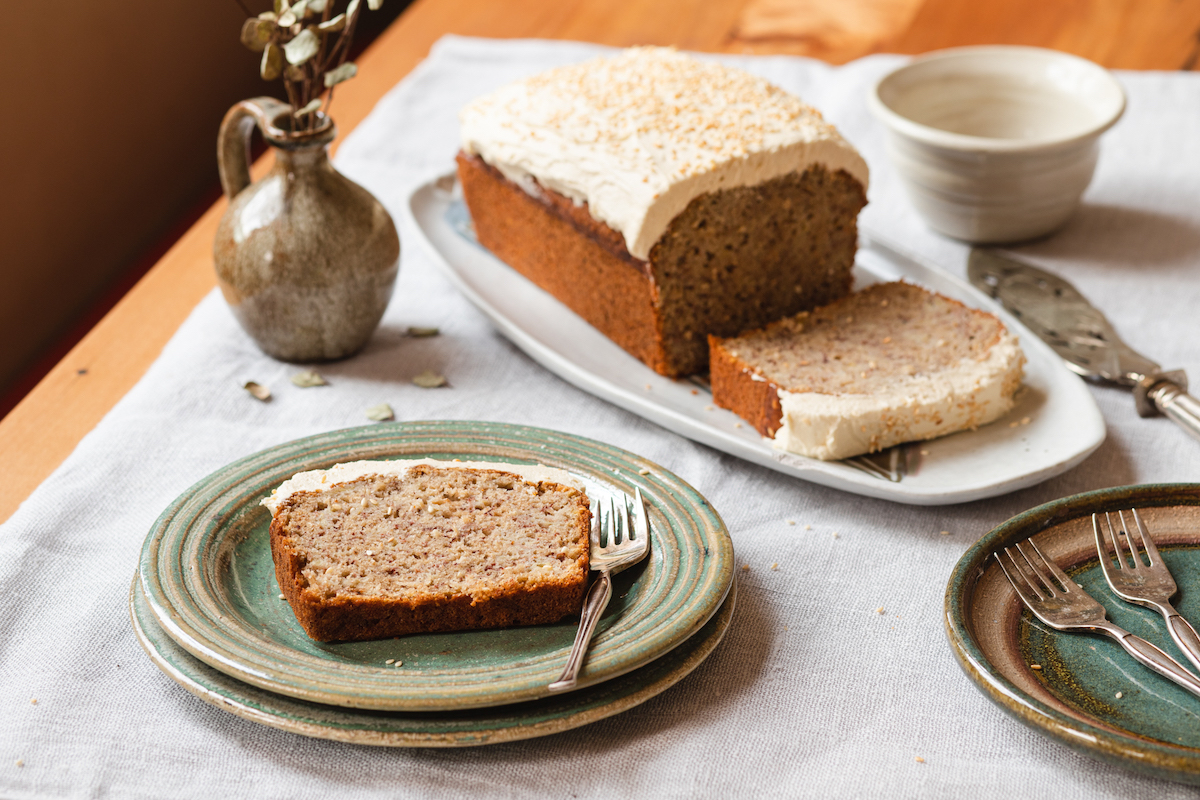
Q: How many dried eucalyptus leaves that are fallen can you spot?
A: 5